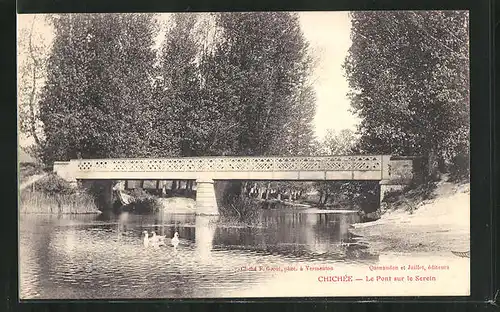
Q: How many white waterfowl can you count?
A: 3